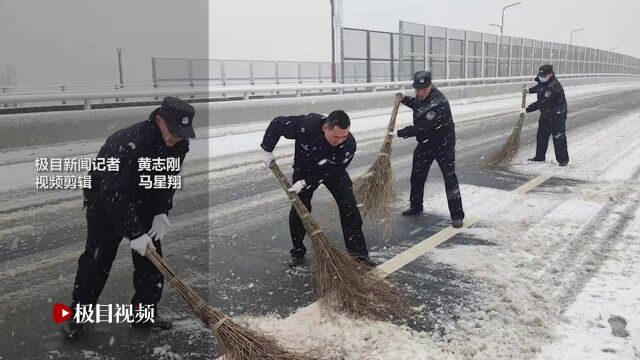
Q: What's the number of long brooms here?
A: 4